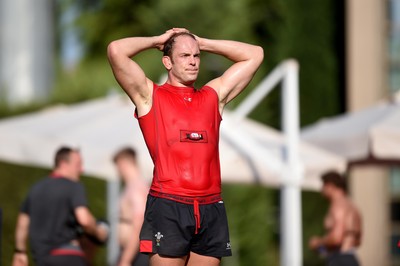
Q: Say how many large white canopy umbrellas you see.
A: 2